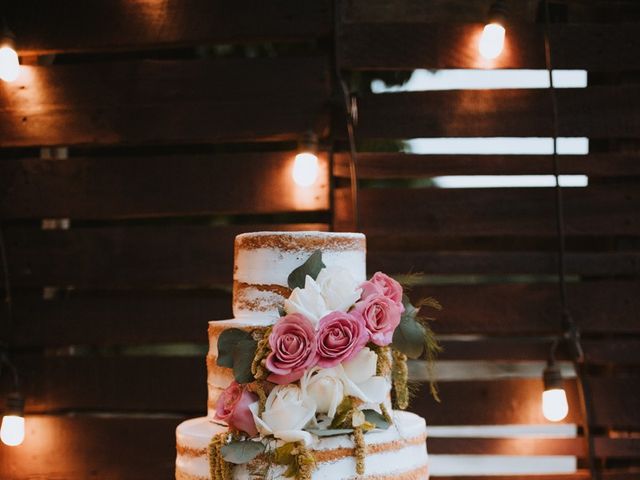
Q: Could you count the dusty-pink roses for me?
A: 5